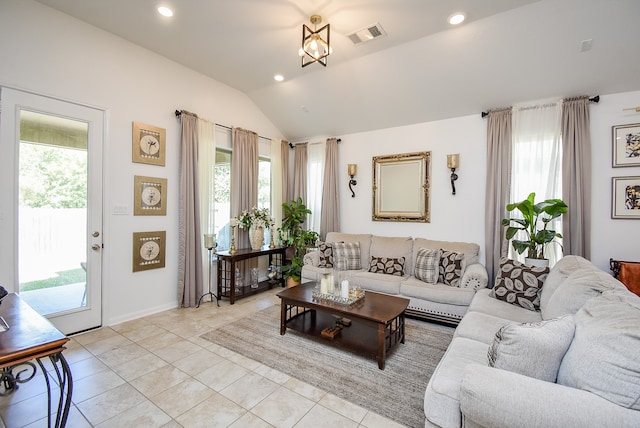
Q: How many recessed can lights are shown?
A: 3